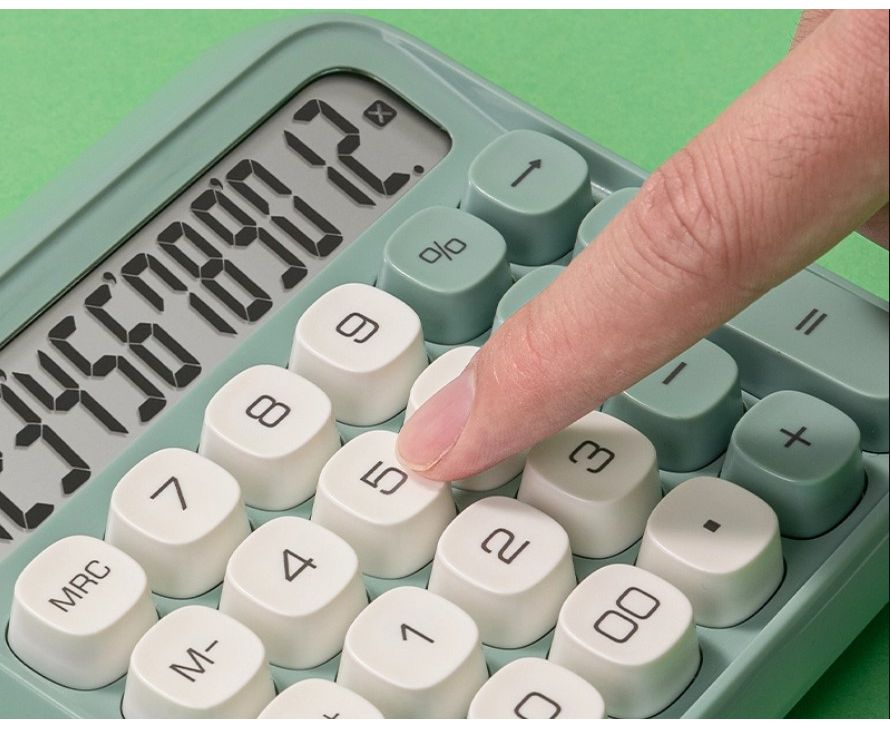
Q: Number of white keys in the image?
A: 15